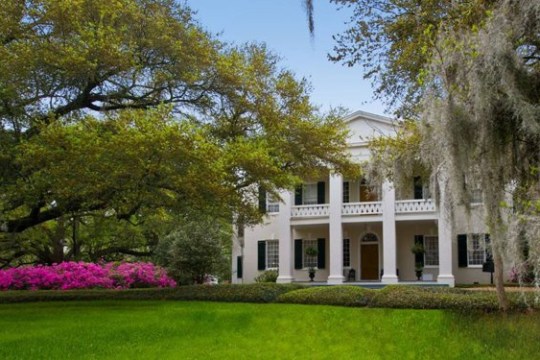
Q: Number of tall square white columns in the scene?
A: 4